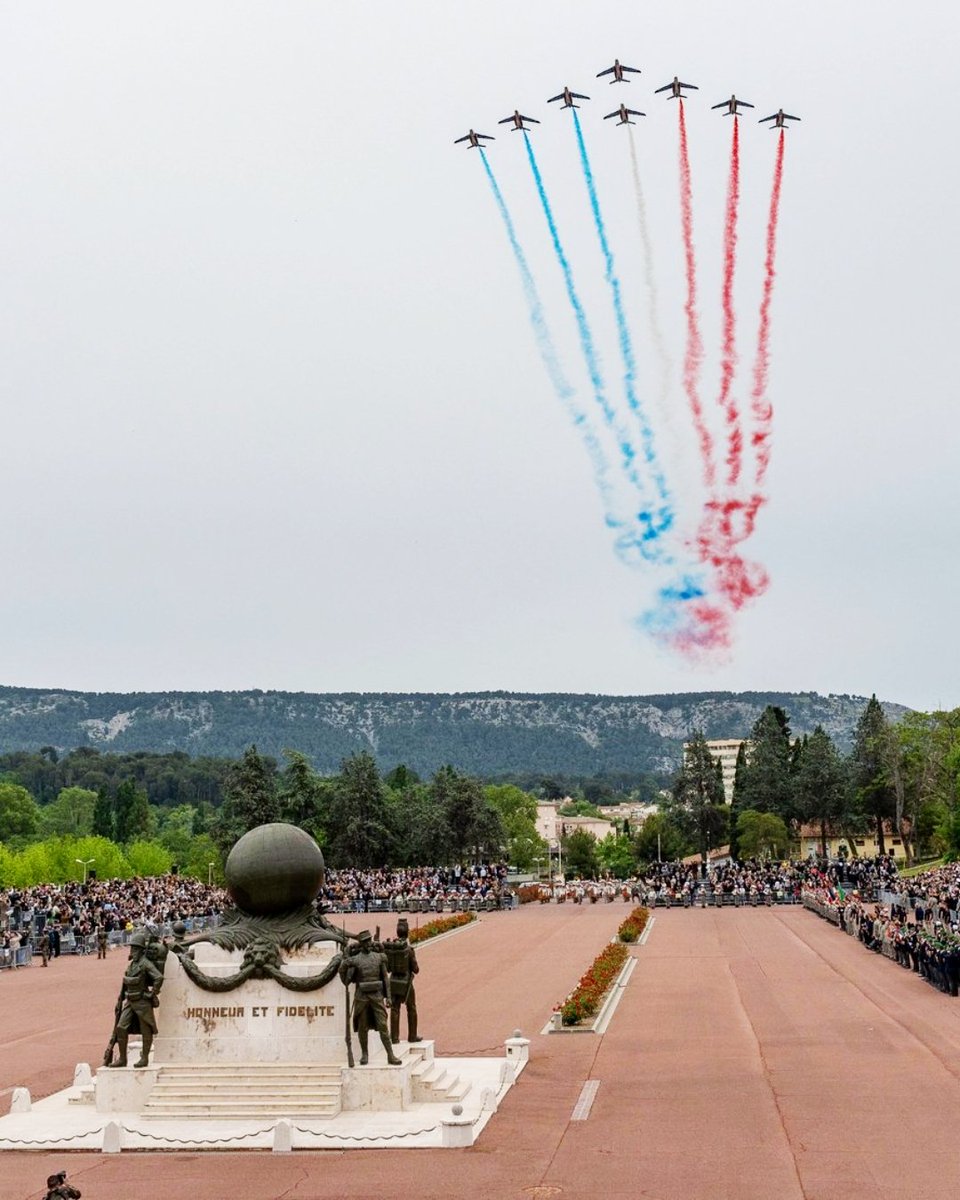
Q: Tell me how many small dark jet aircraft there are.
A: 8